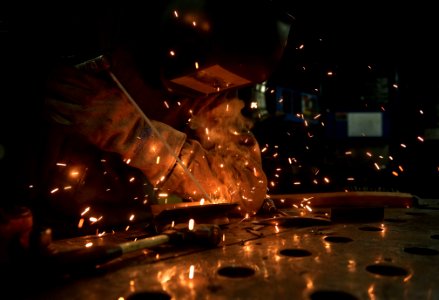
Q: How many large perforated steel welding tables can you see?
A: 1